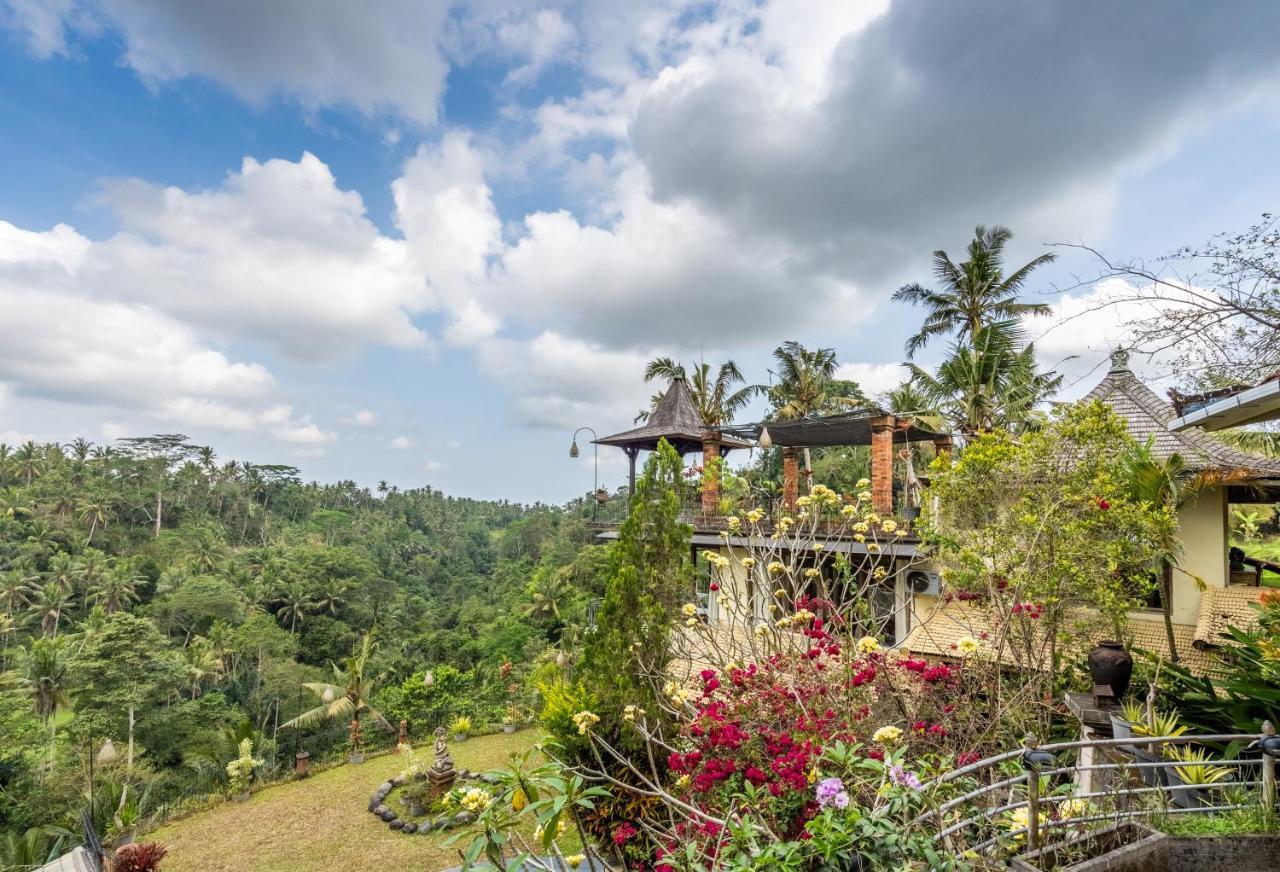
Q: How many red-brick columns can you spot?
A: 4